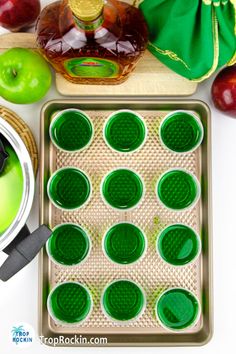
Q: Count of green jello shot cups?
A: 12